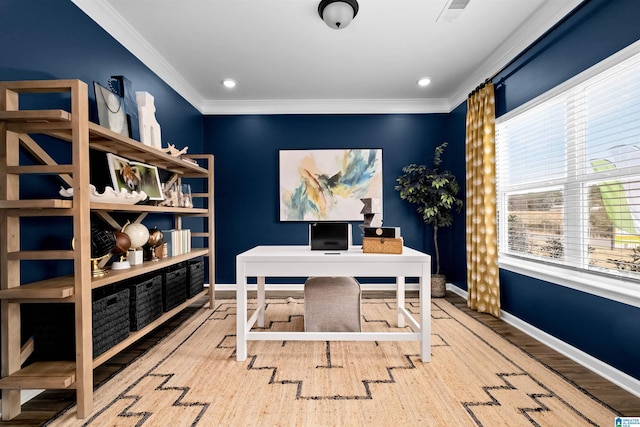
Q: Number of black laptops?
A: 1